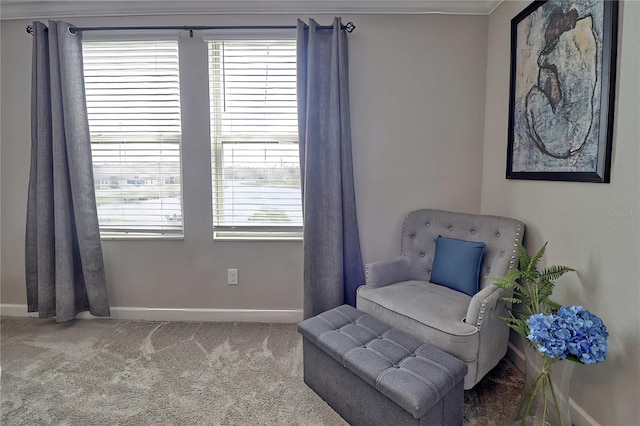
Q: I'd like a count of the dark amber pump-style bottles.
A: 0